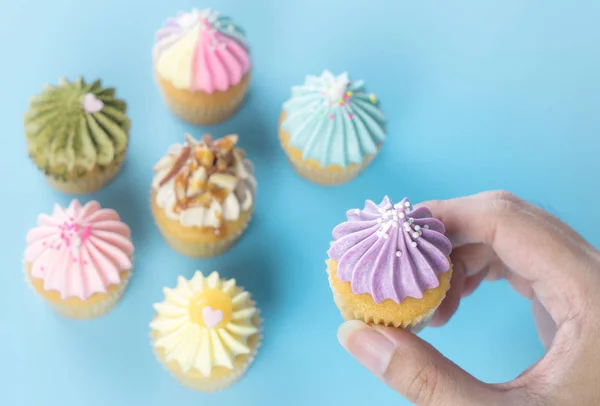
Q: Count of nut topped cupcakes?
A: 1